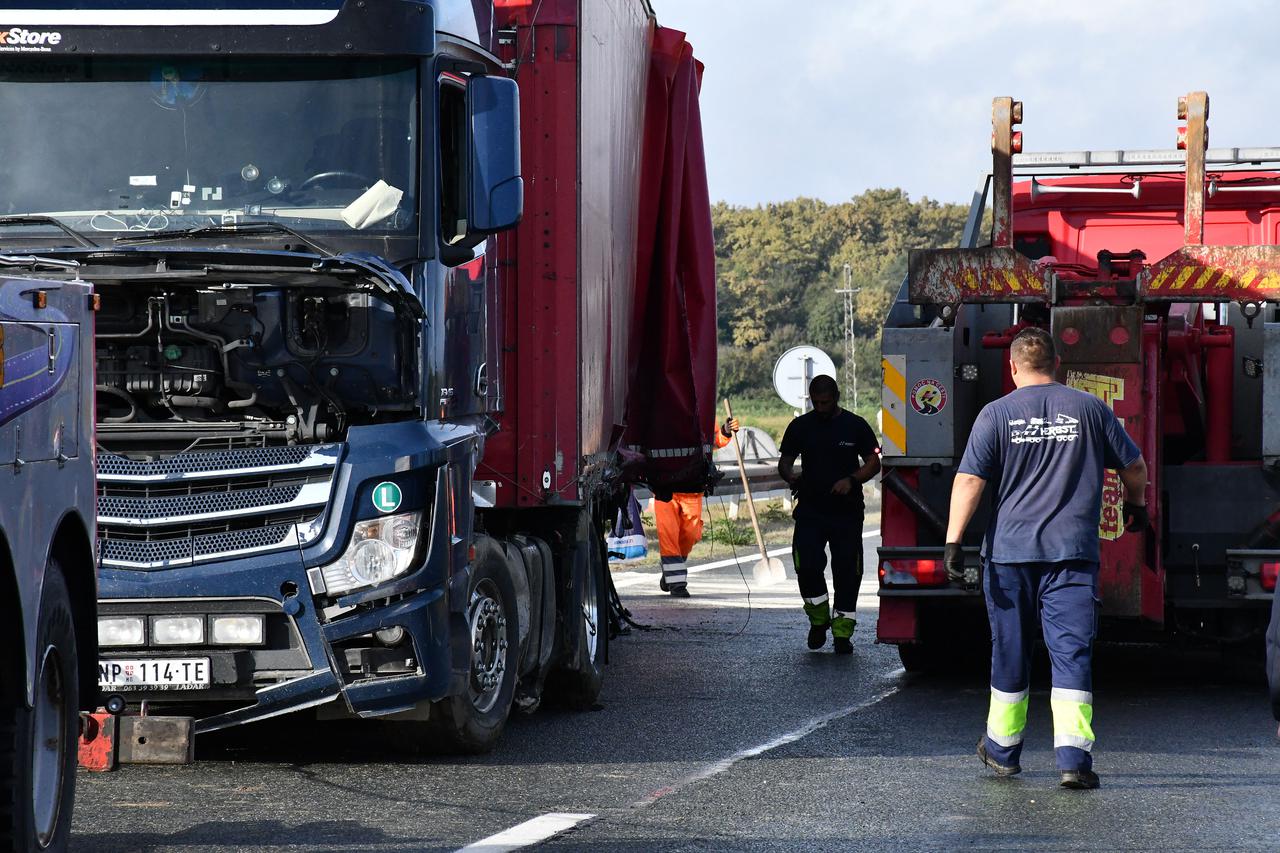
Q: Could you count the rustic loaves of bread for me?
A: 0